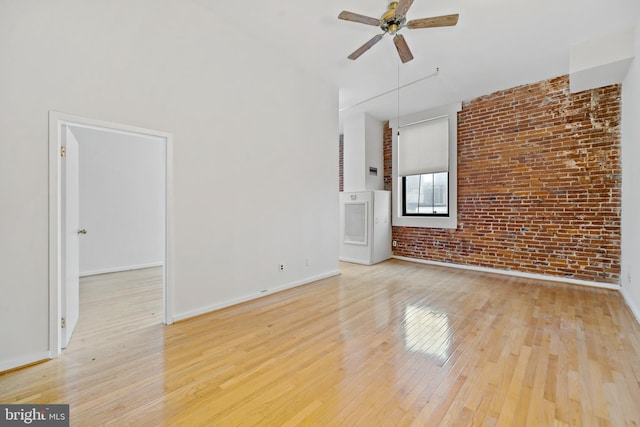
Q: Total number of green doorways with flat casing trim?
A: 0